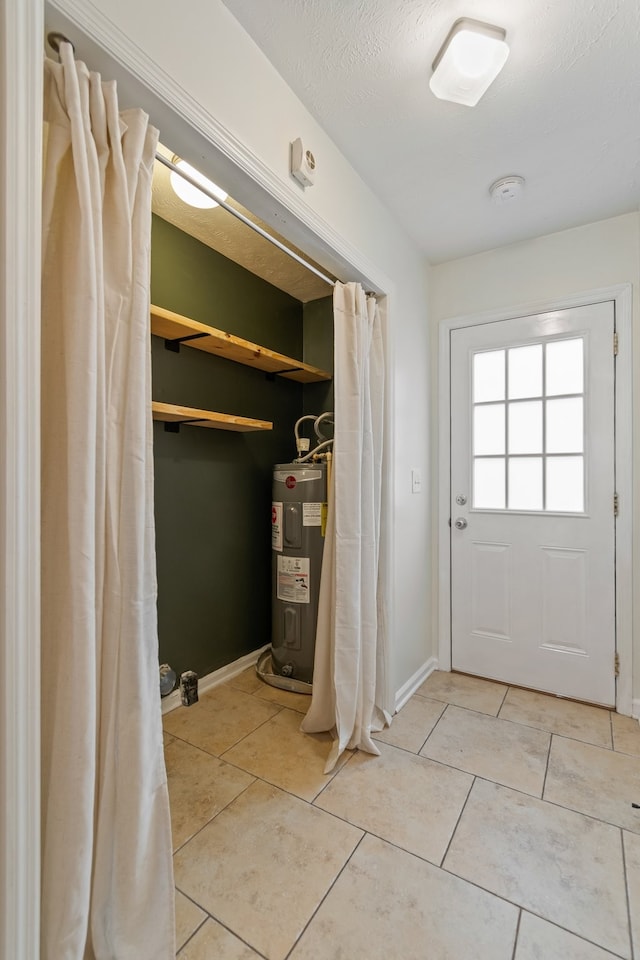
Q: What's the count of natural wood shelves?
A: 2